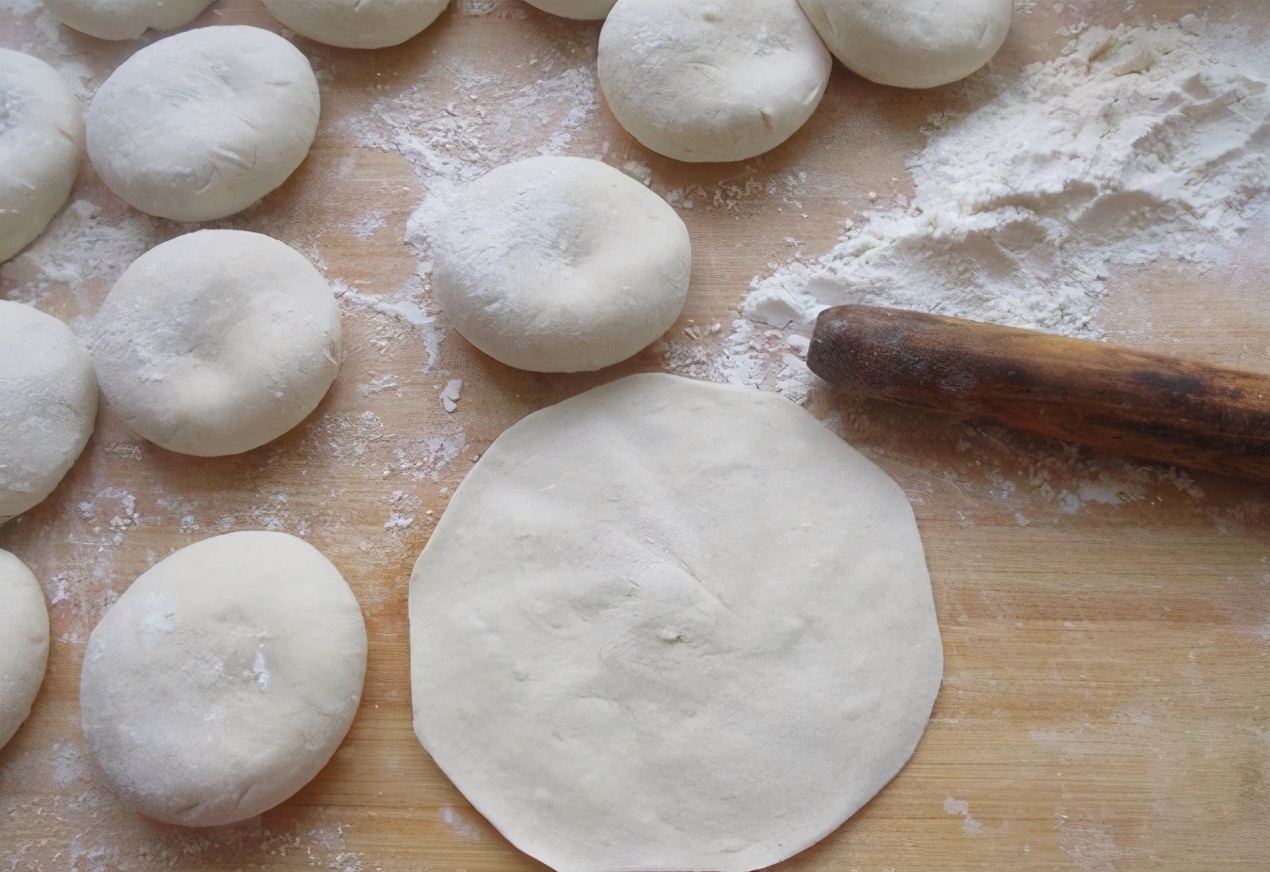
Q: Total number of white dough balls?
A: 12